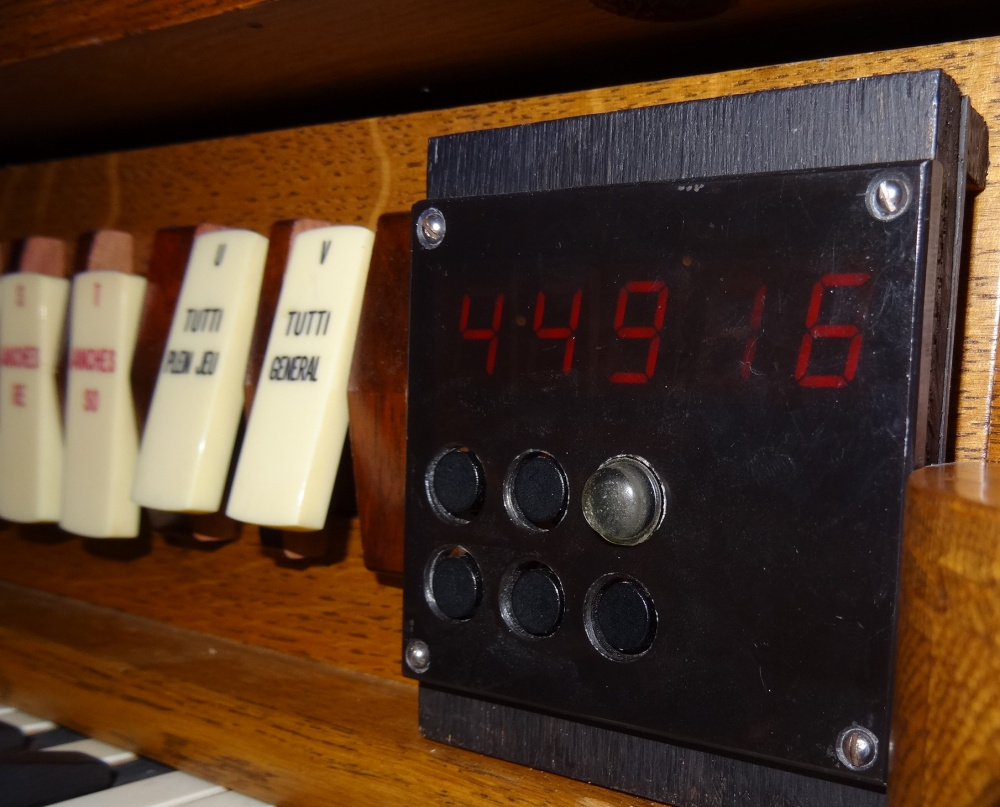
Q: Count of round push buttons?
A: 6